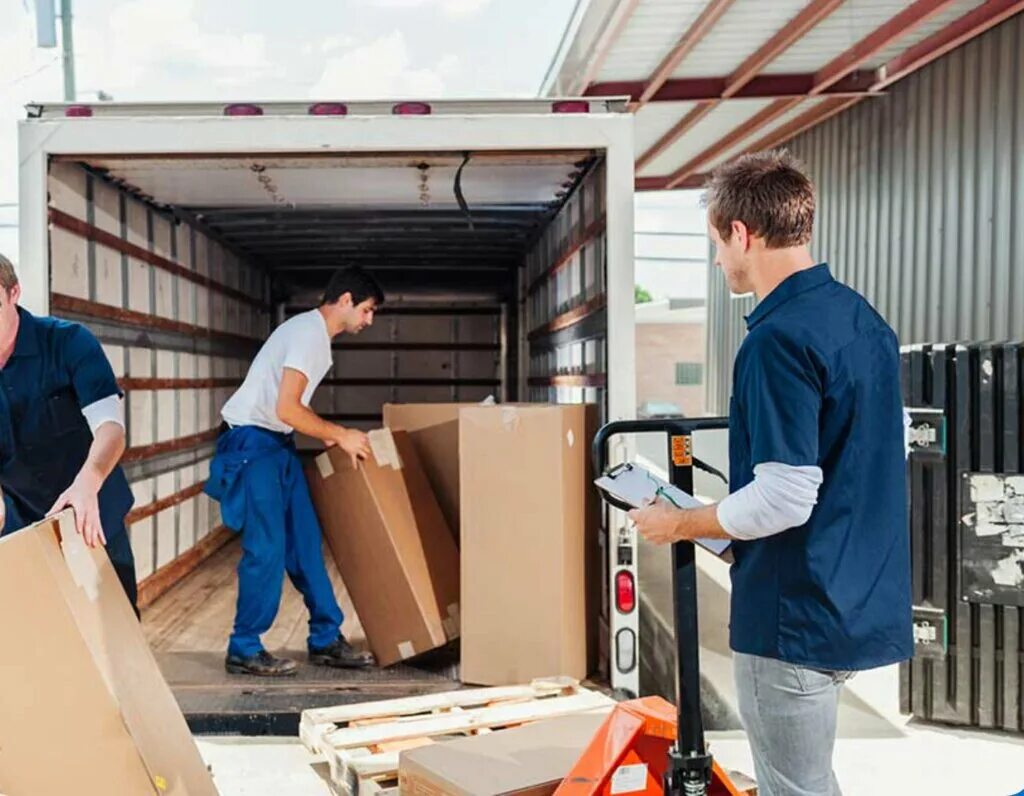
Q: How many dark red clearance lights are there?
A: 5